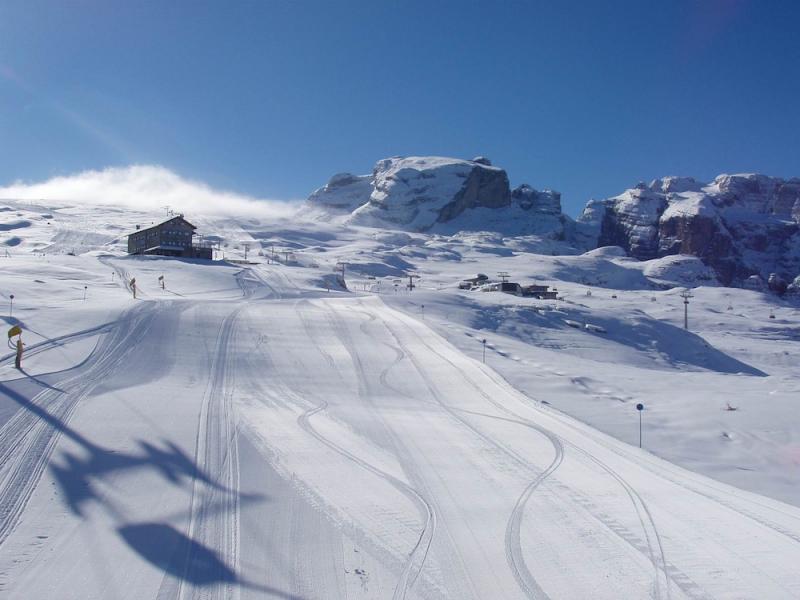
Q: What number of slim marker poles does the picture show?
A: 6